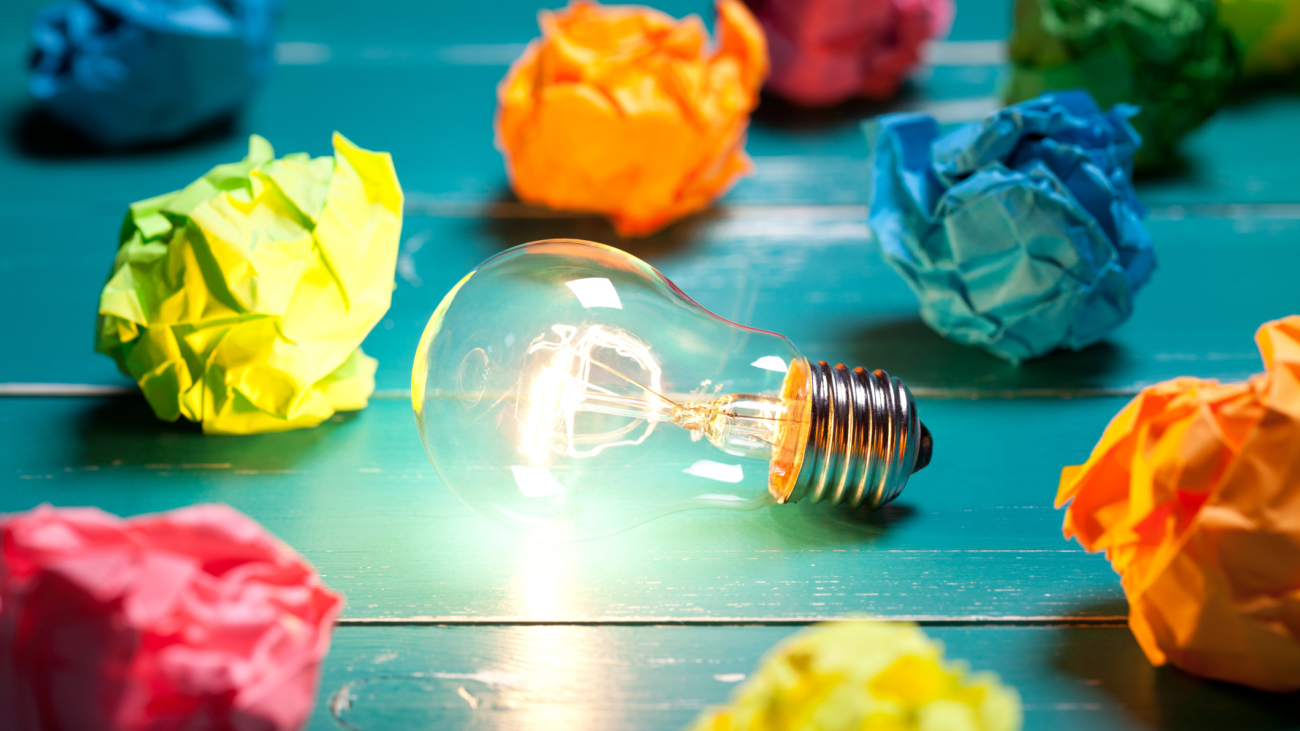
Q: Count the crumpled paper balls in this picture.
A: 10